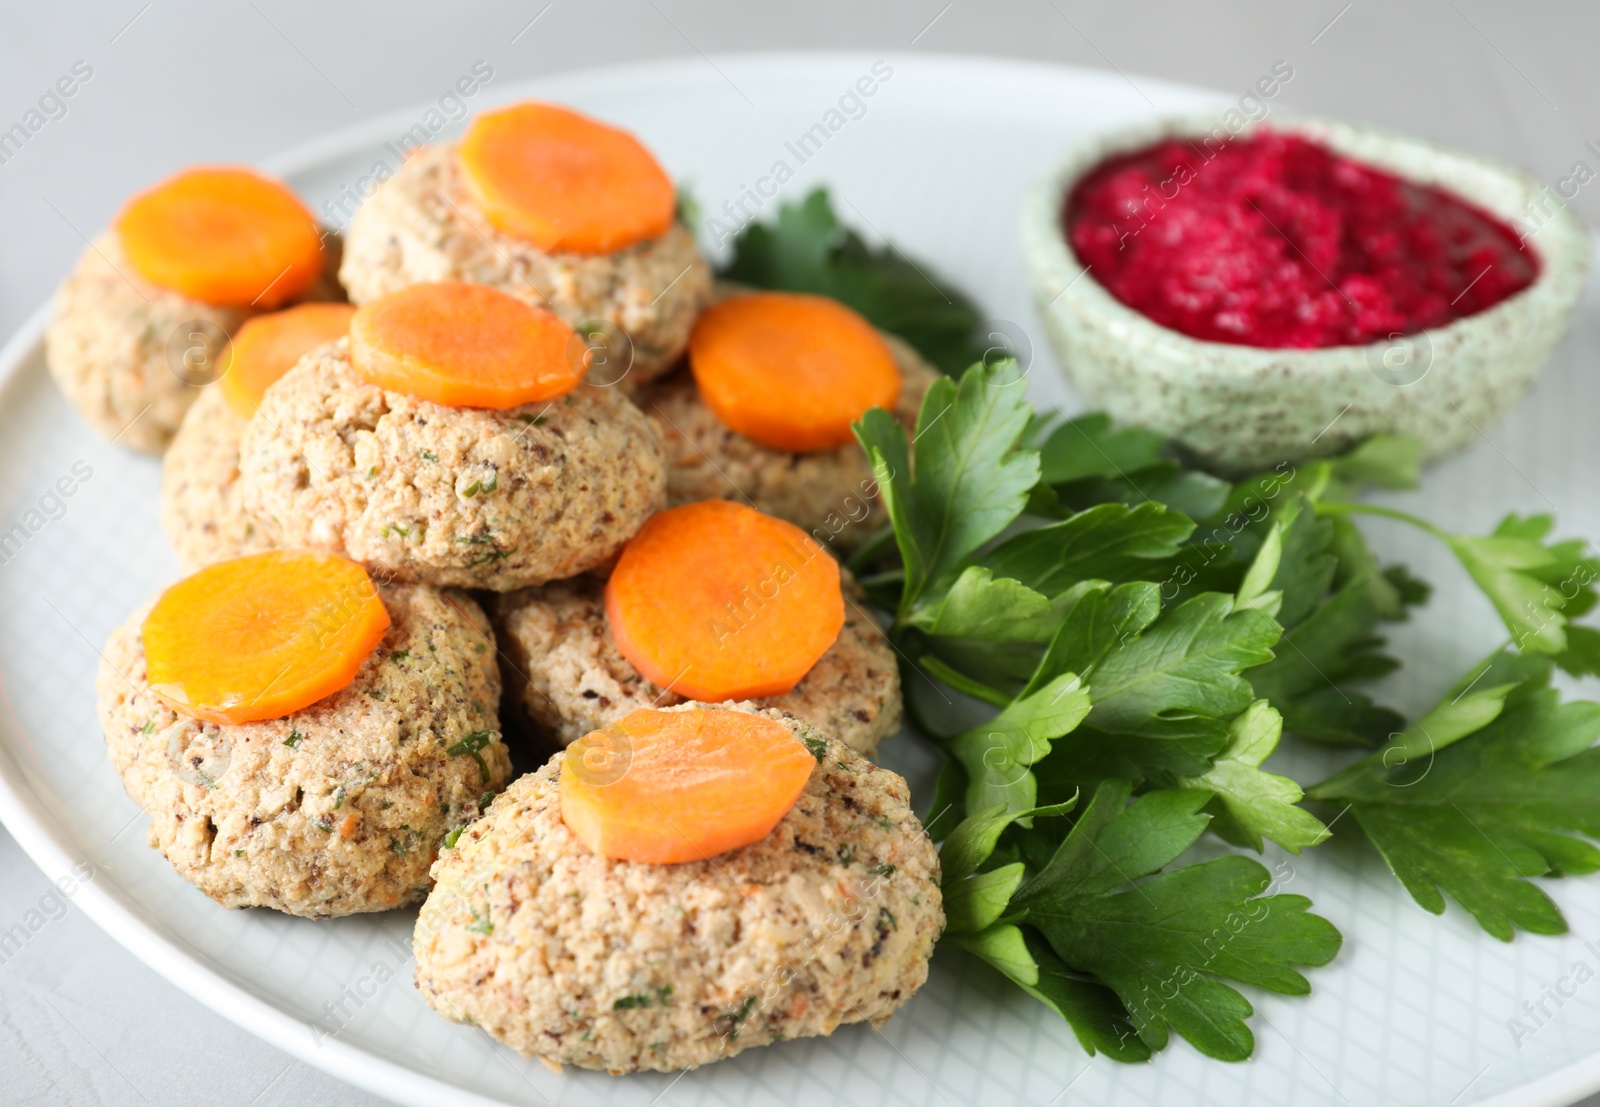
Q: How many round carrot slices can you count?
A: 8